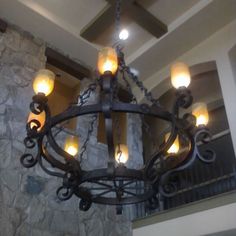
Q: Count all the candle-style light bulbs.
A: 8